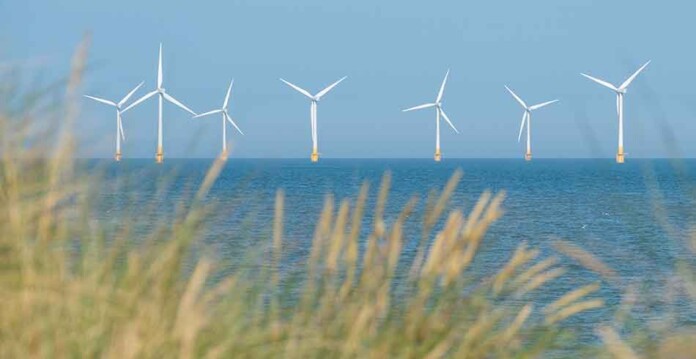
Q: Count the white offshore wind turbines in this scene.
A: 7